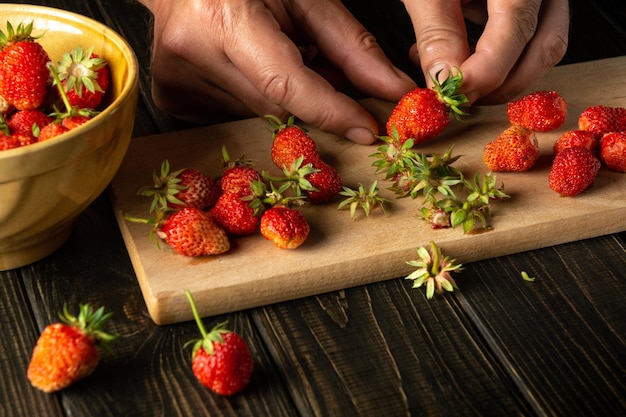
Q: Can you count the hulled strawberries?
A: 6